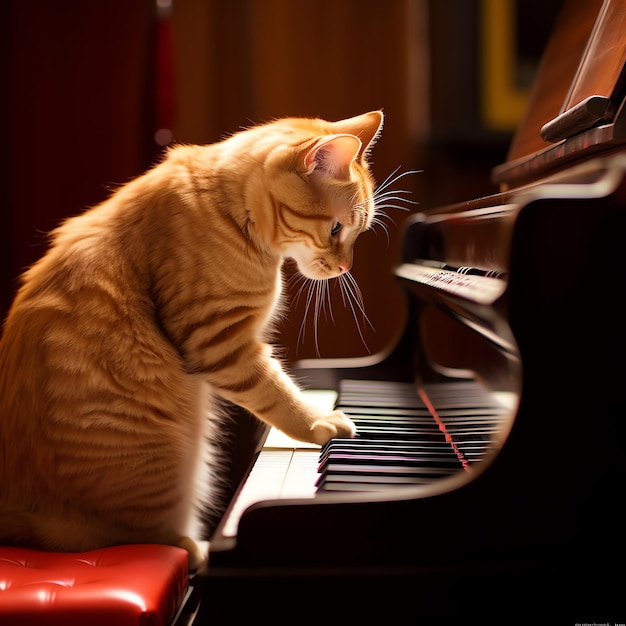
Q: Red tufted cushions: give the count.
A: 1